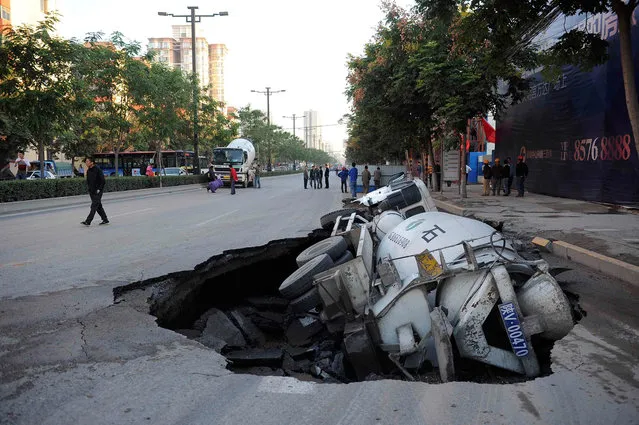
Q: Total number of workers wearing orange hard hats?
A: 2